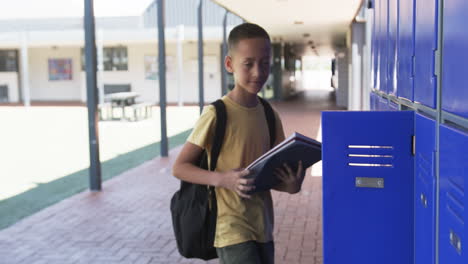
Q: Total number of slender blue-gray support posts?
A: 4